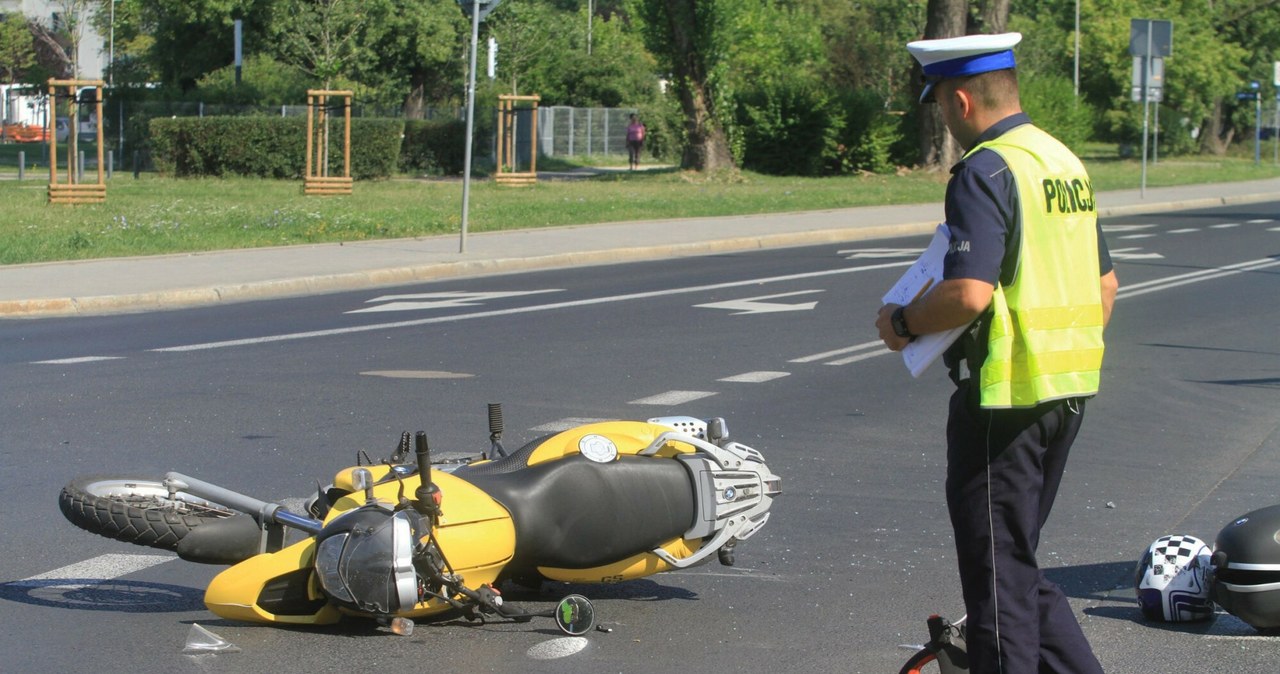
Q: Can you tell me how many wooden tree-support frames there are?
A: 3